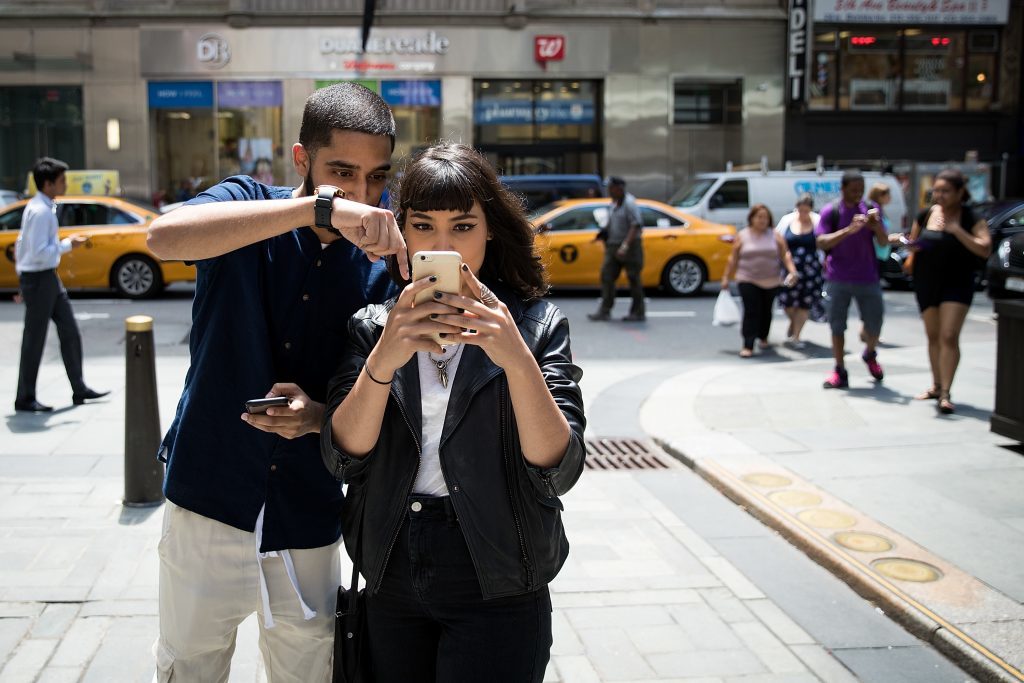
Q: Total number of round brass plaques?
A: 5